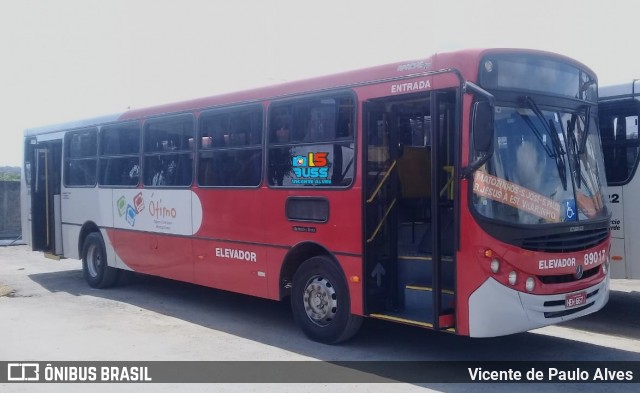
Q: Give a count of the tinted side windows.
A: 5